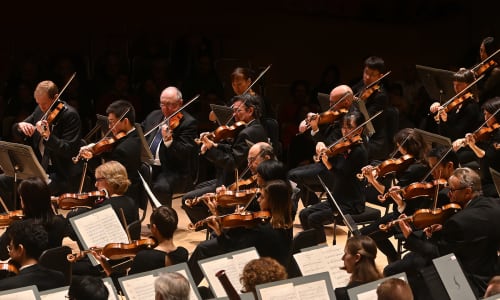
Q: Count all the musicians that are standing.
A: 0